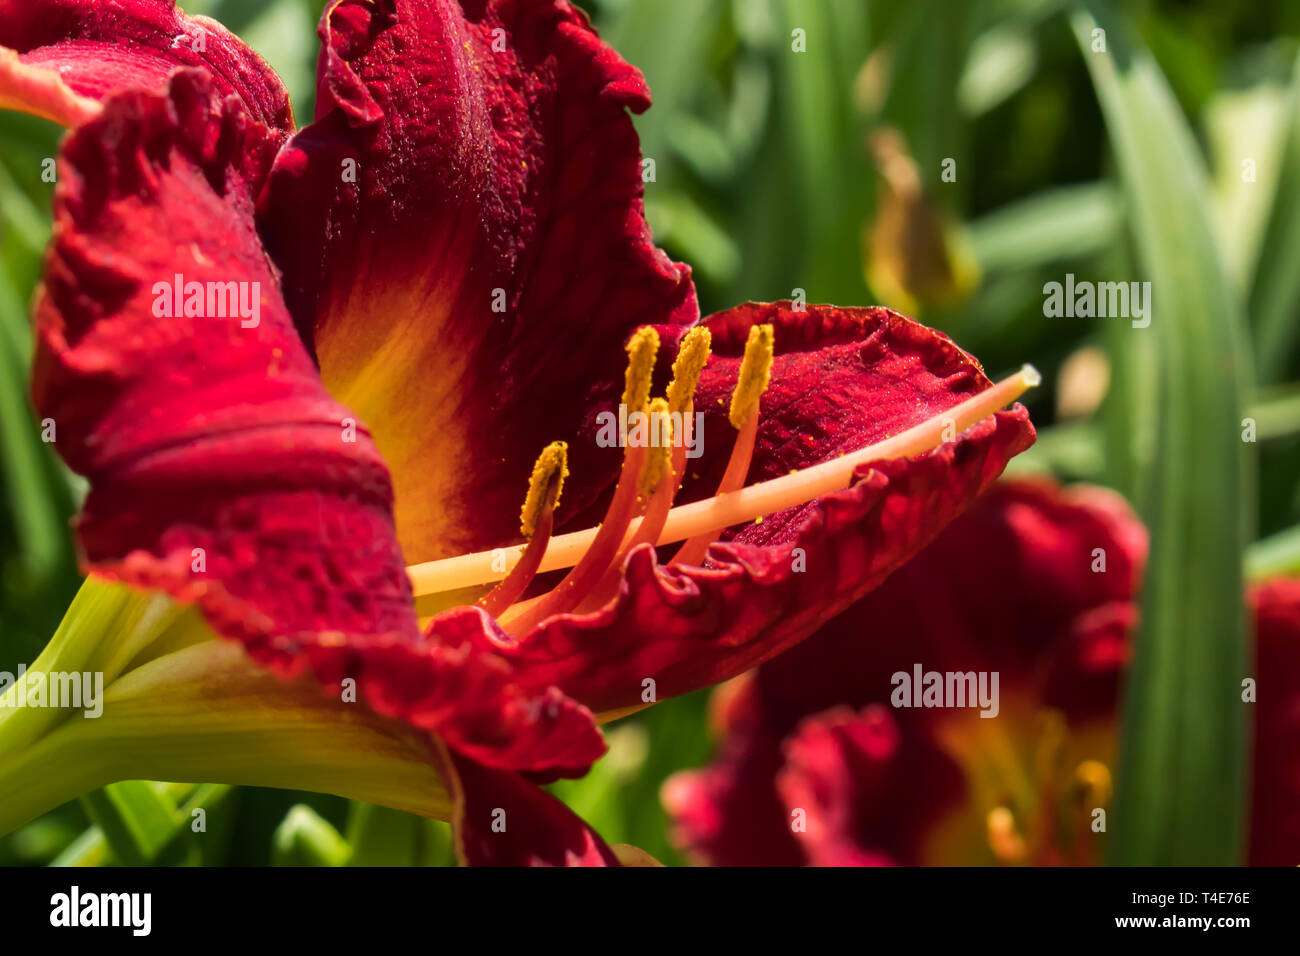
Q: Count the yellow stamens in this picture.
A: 5